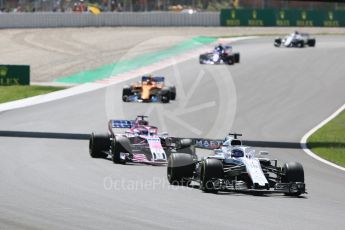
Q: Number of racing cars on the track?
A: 5